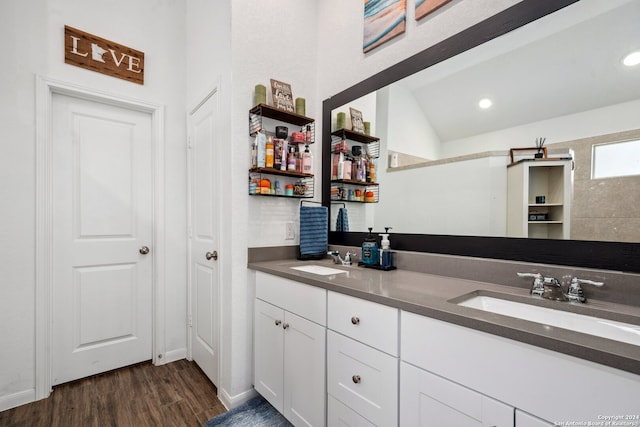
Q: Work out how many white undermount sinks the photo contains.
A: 2